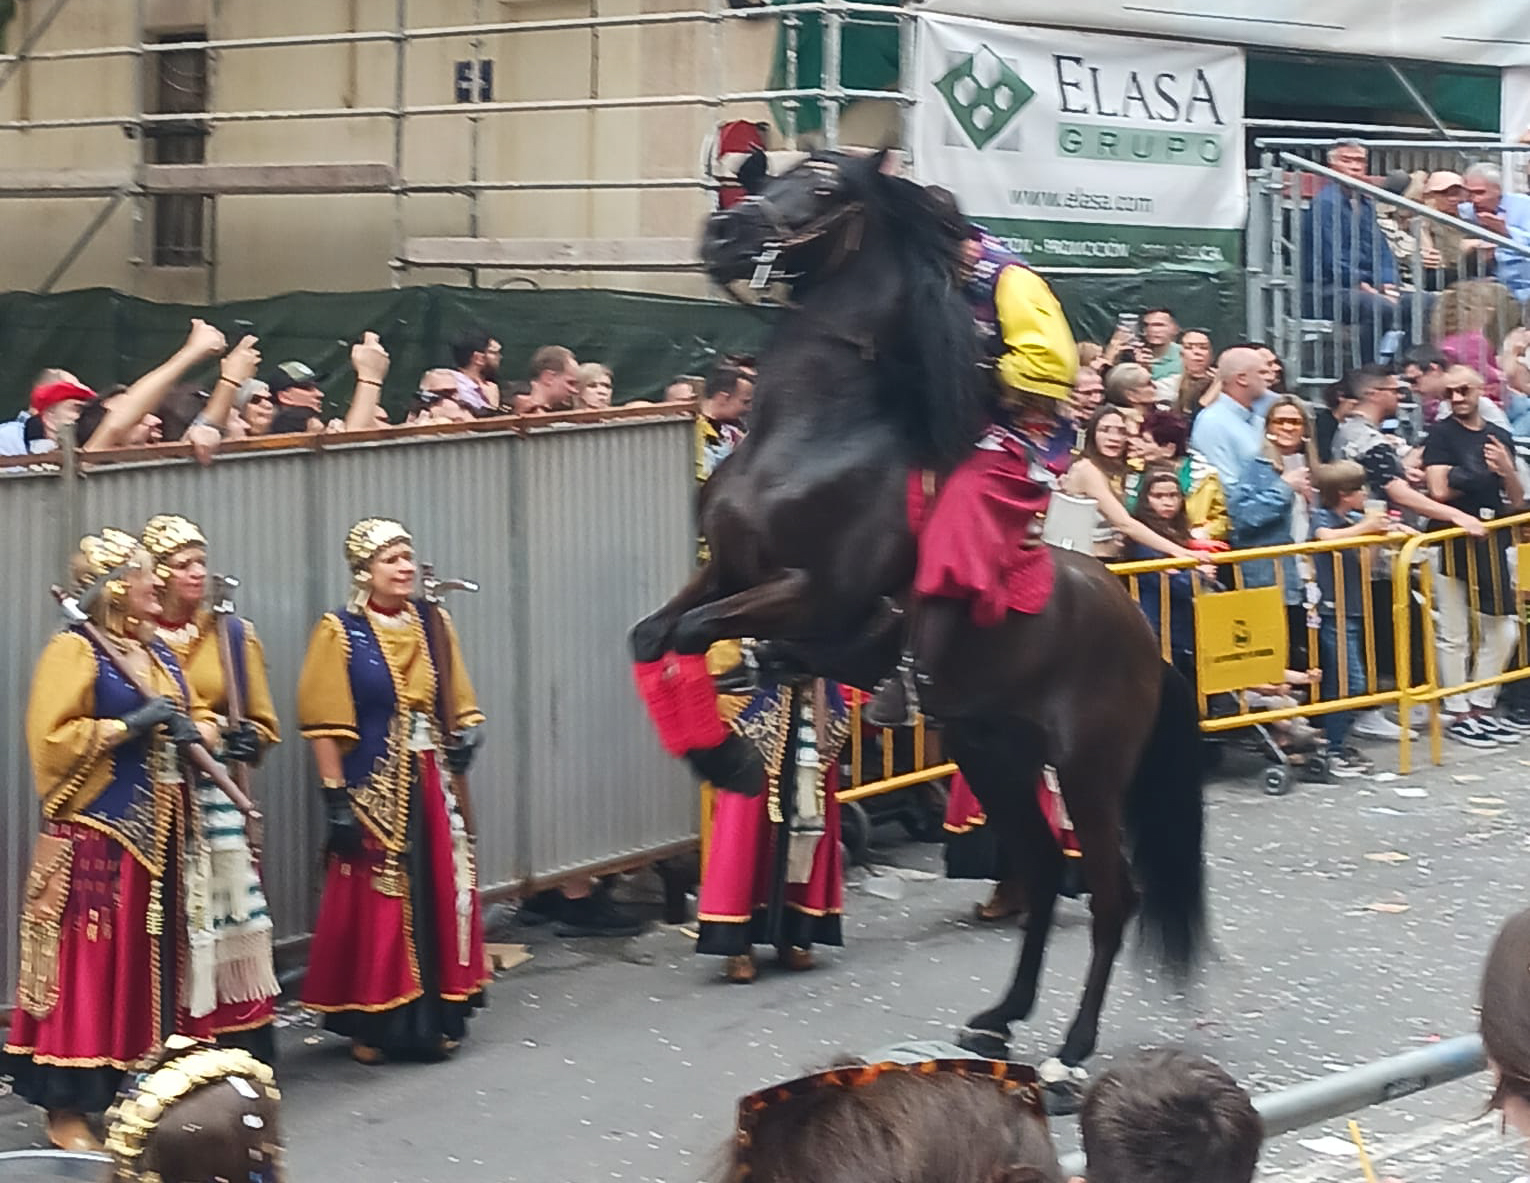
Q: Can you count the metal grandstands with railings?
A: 1